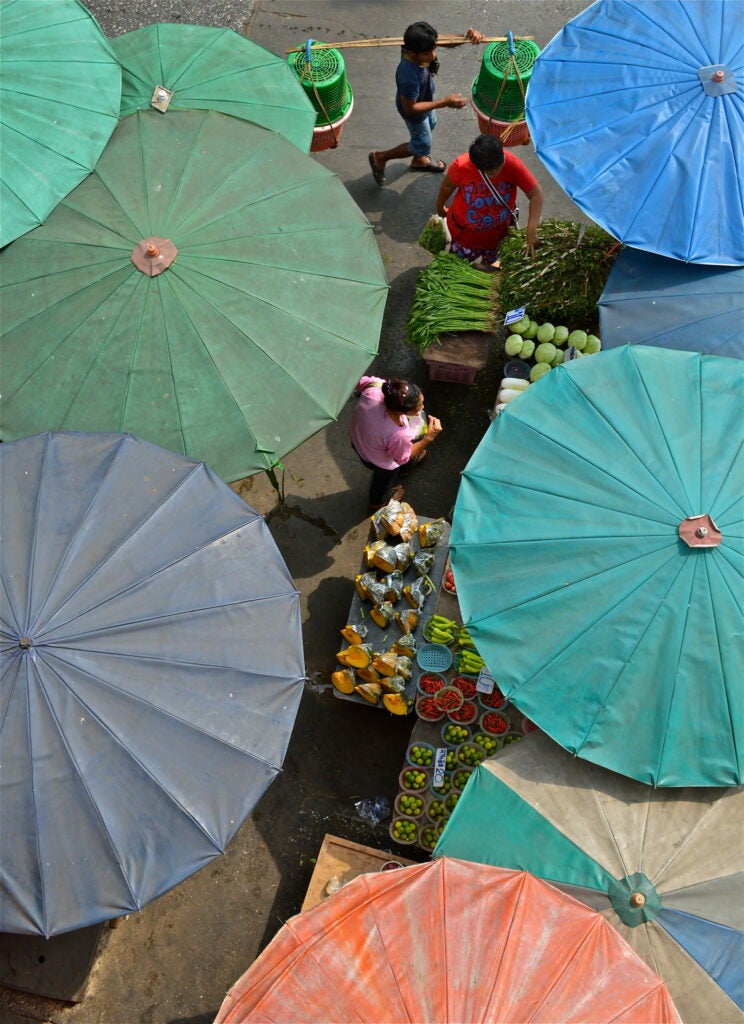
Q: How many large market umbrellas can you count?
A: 9